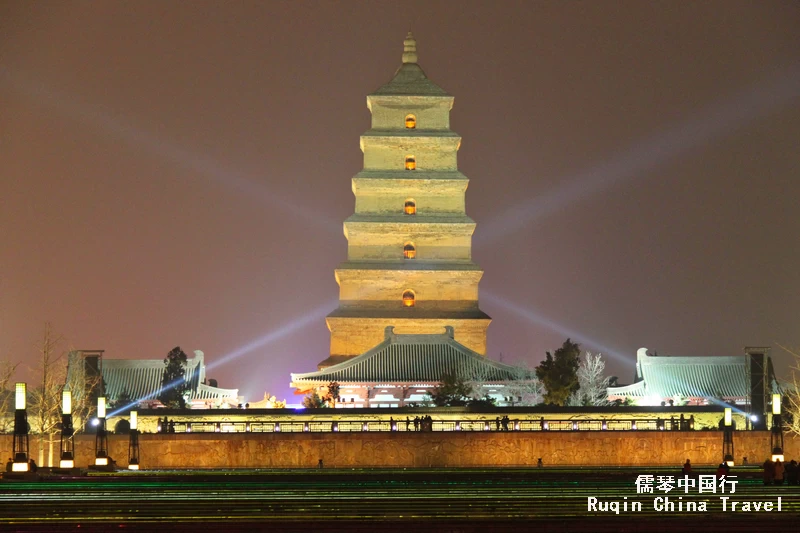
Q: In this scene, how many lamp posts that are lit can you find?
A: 6